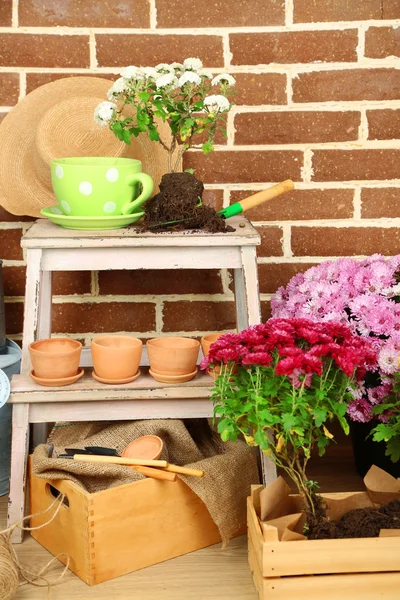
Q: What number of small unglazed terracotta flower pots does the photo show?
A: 4